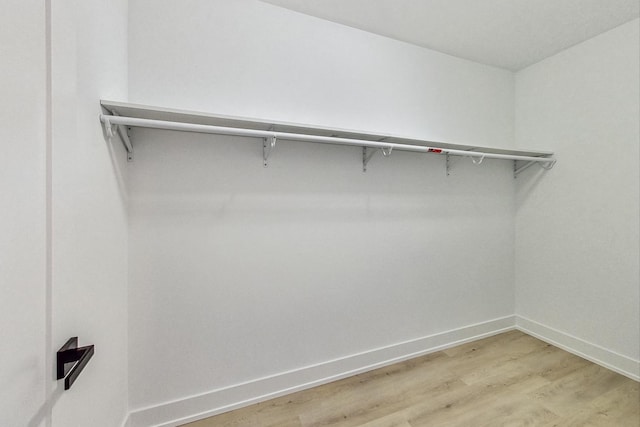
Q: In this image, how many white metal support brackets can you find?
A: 5